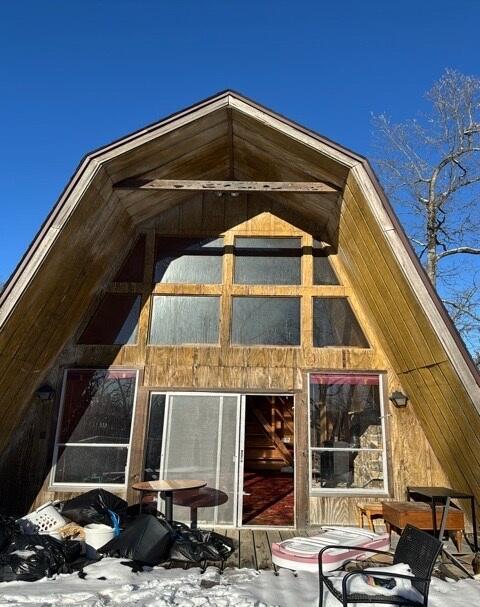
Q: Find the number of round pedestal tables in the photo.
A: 1